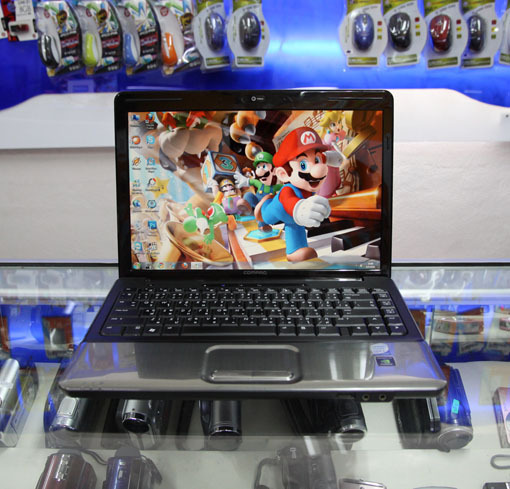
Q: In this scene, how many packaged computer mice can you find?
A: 10